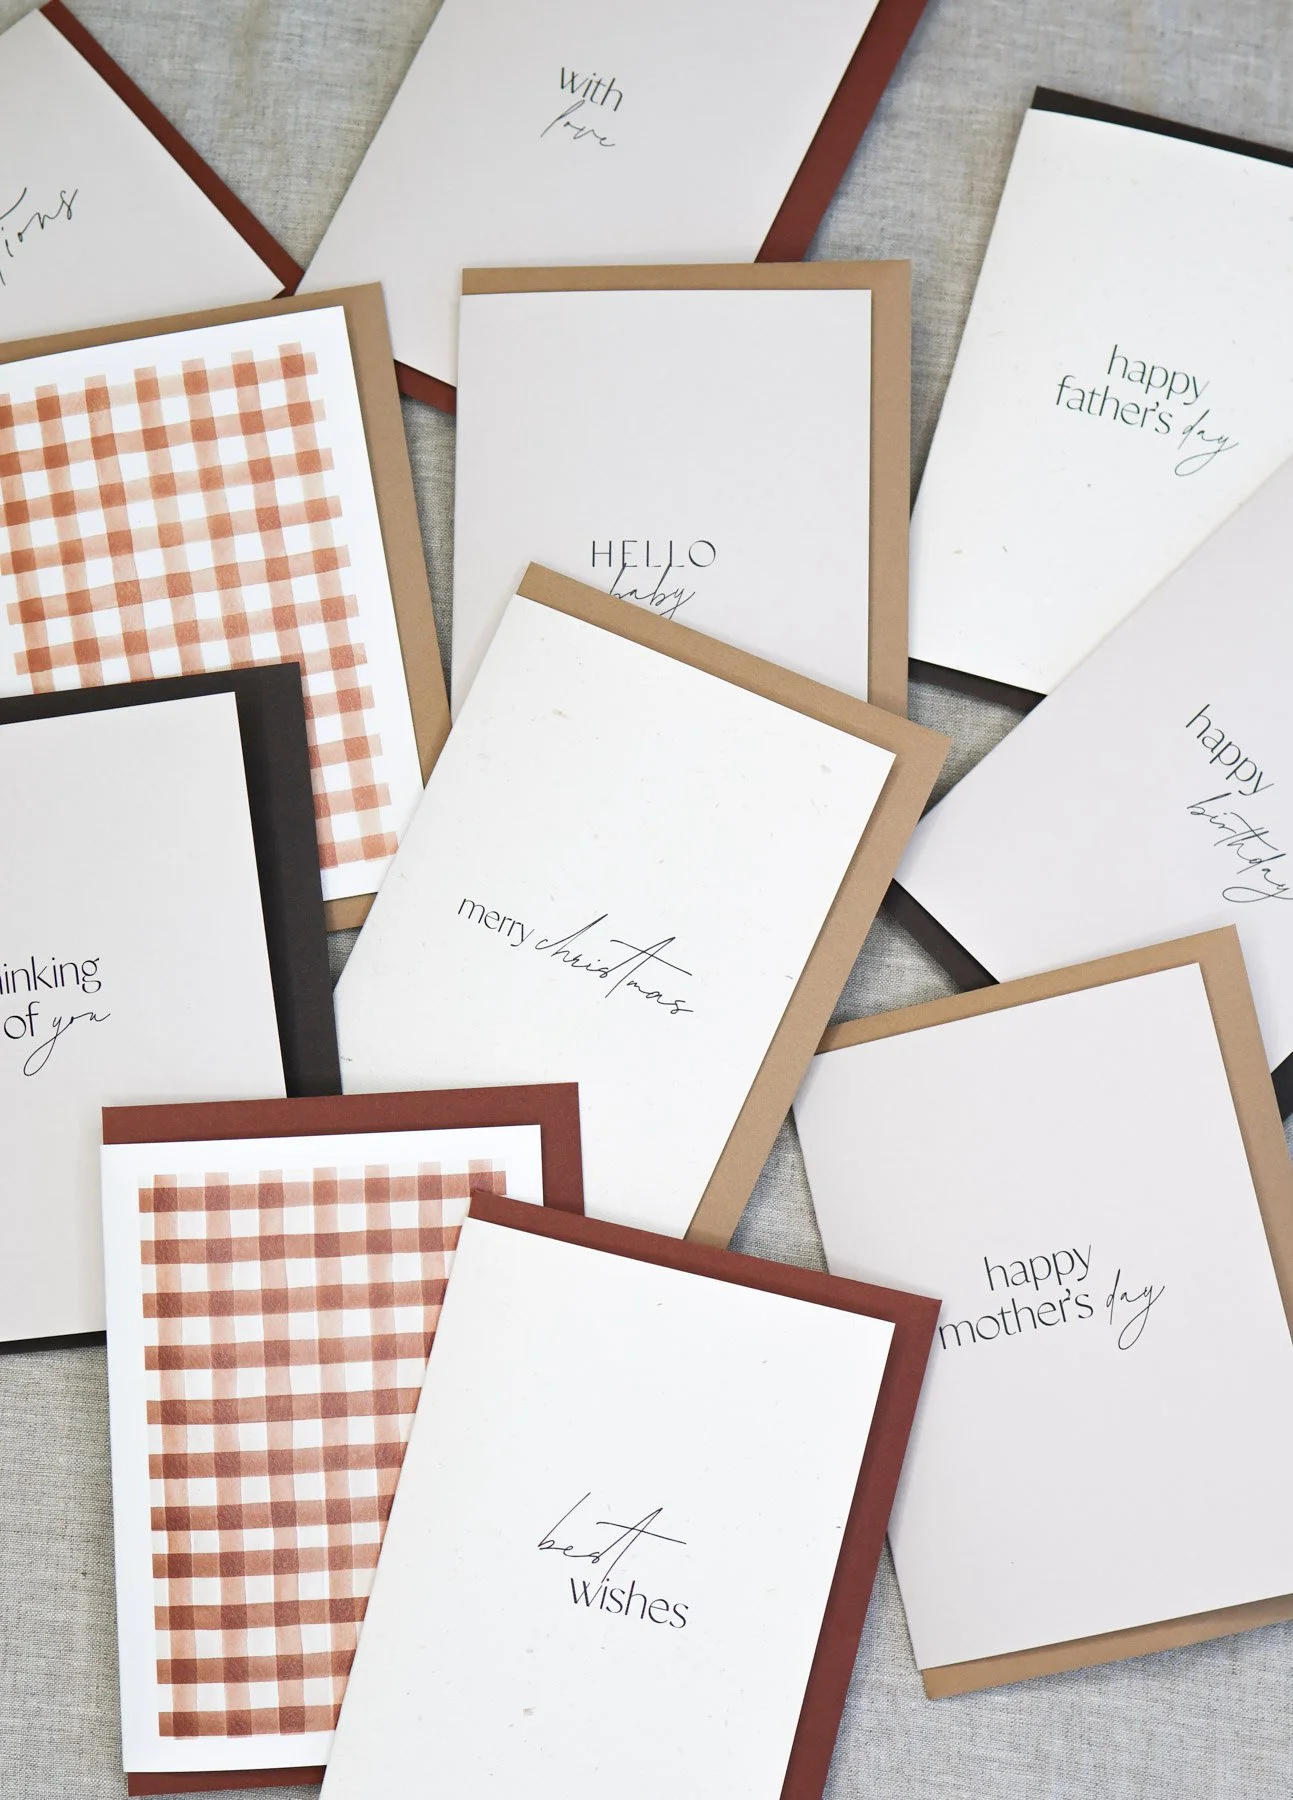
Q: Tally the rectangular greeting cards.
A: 11